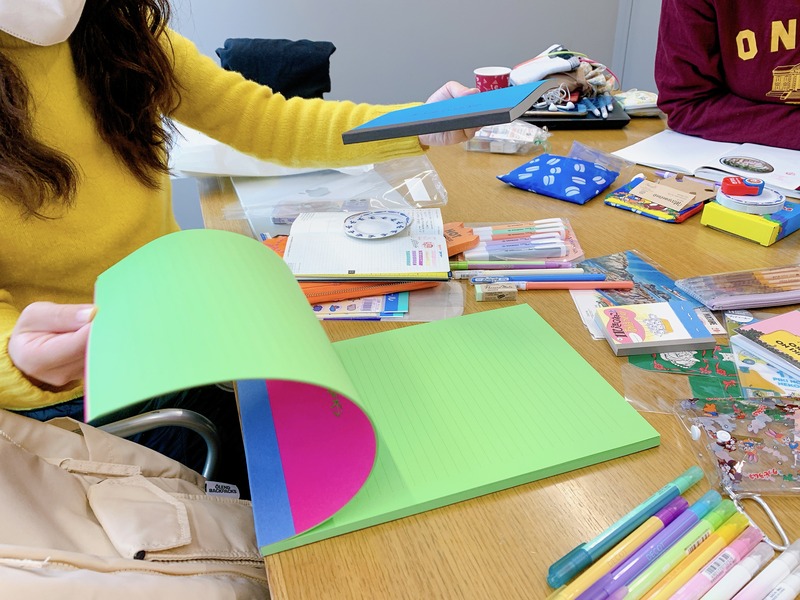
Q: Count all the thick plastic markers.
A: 9